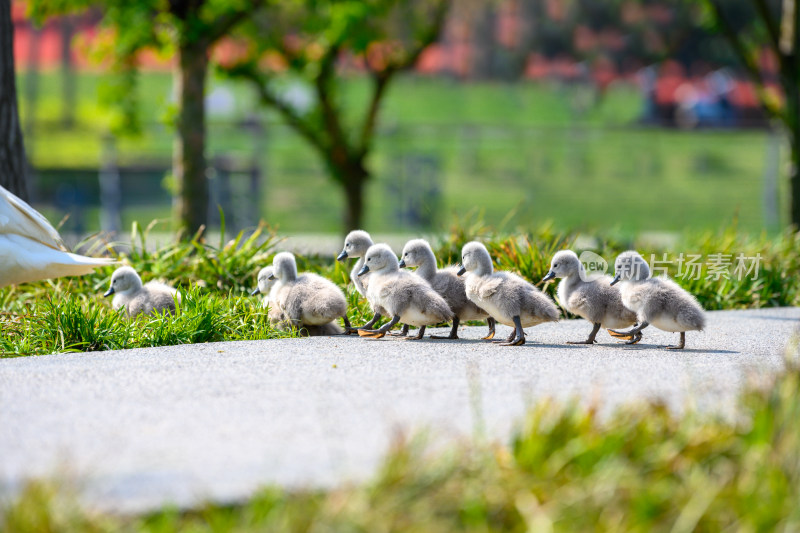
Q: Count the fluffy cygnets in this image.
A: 9